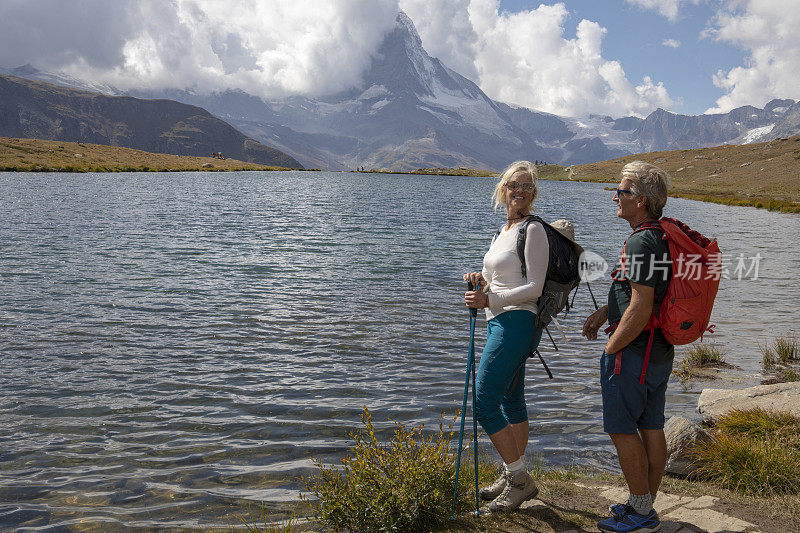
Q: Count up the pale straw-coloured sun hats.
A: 1